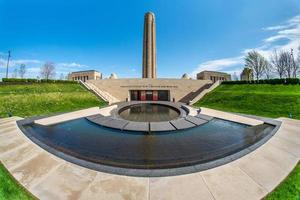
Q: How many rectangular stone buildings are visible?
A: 2